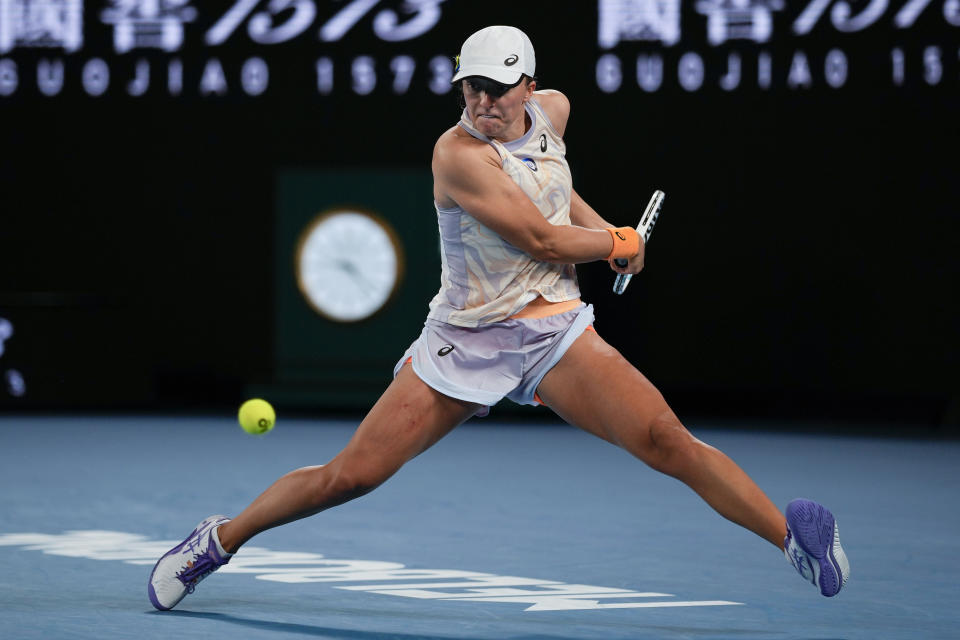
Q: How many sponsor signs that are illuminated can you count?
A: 2